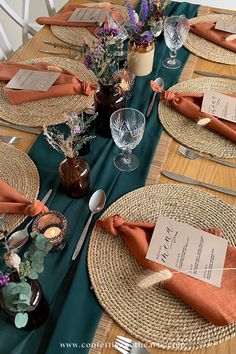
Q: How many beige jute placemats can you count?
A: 6